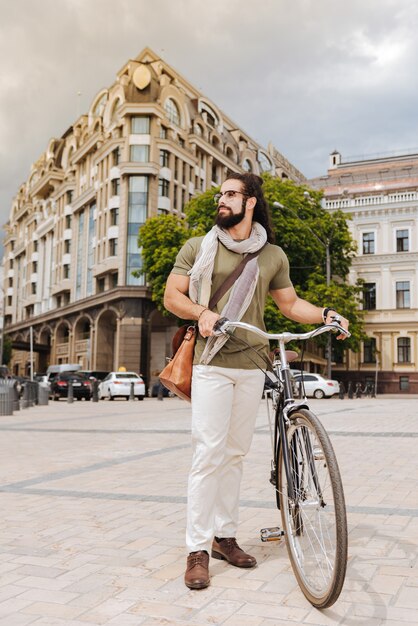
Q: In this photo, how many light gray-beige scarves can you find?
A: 1